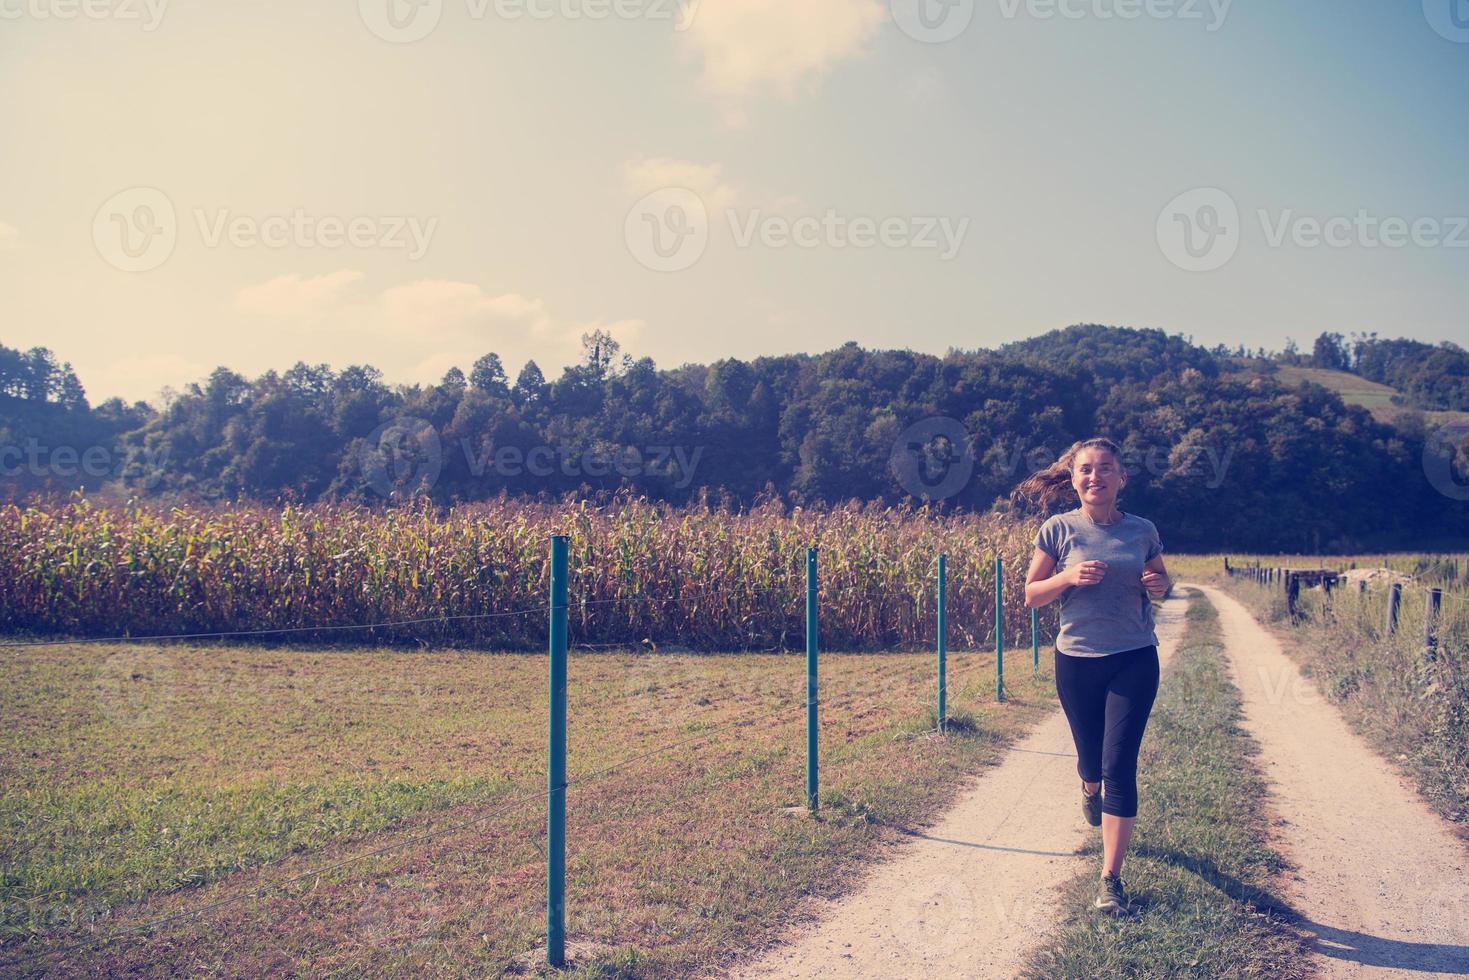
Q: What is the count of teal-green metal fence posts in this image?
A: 5